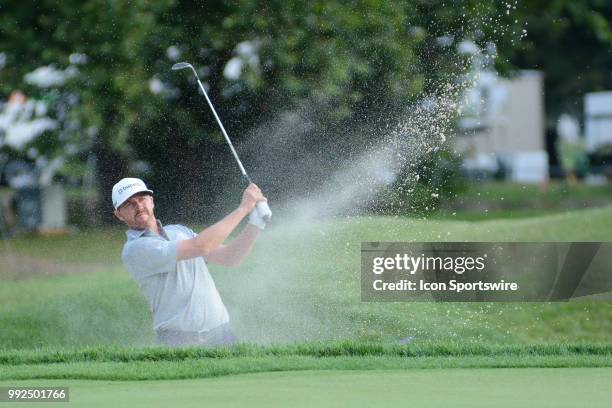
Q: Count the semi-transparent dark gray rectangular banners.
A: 2